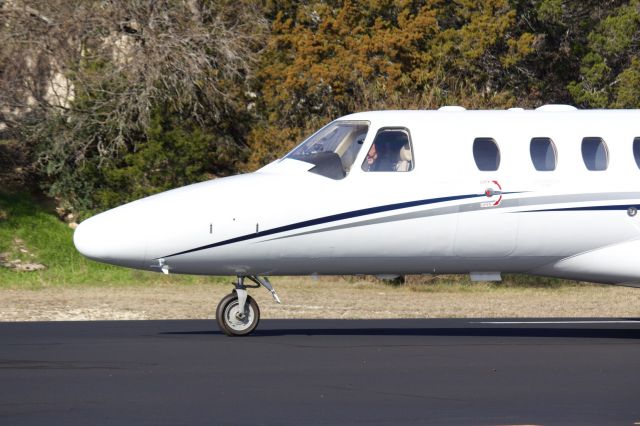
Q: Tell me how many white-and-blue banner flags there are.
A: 0